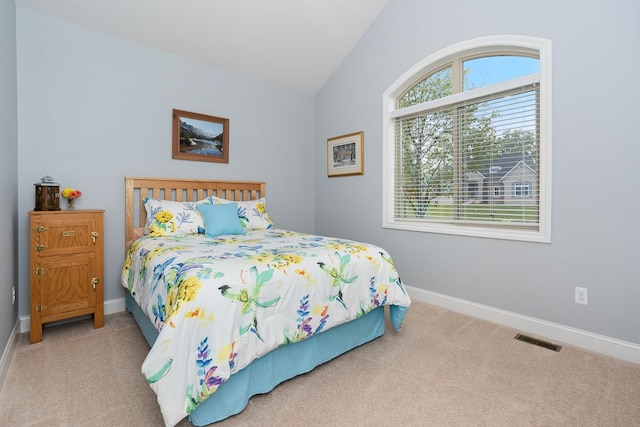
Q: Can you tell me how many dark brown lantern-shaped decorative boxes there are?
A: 1